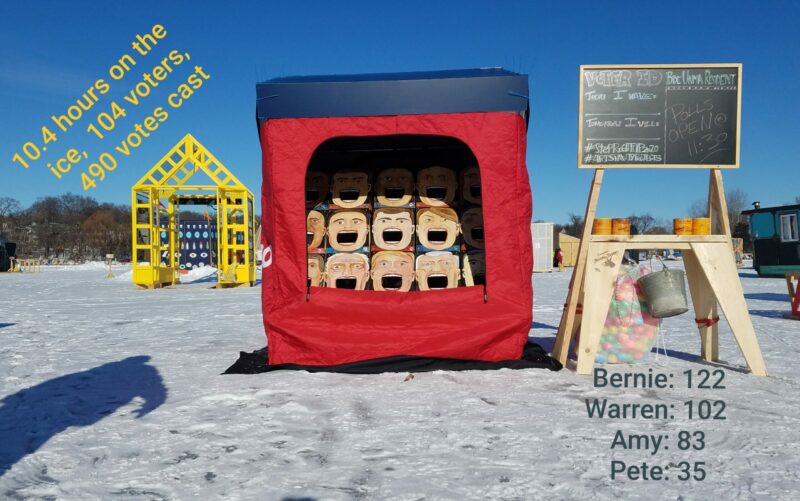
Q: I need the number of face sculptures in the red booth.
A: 15